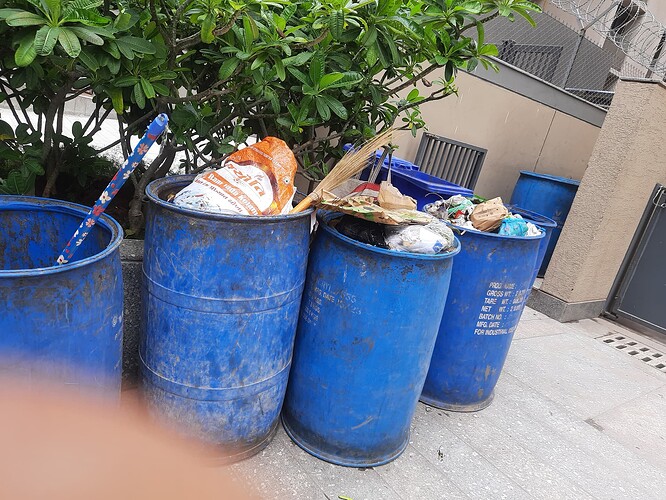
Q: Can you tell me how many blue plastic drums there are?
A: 6